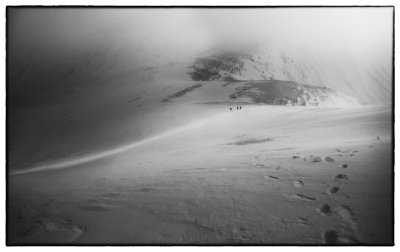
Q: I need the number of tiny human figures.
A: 3